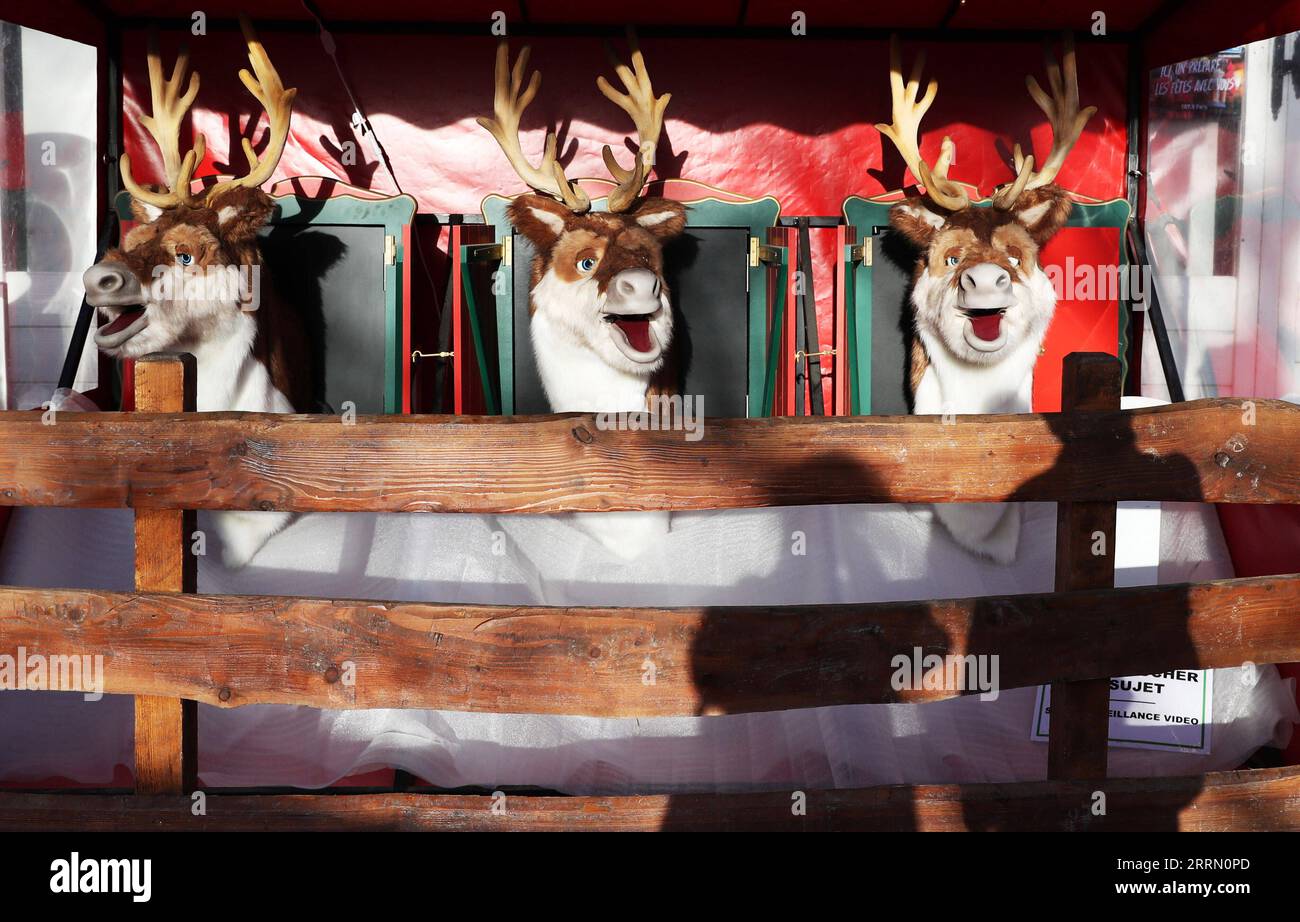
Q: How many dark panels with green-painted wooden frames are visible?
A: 3